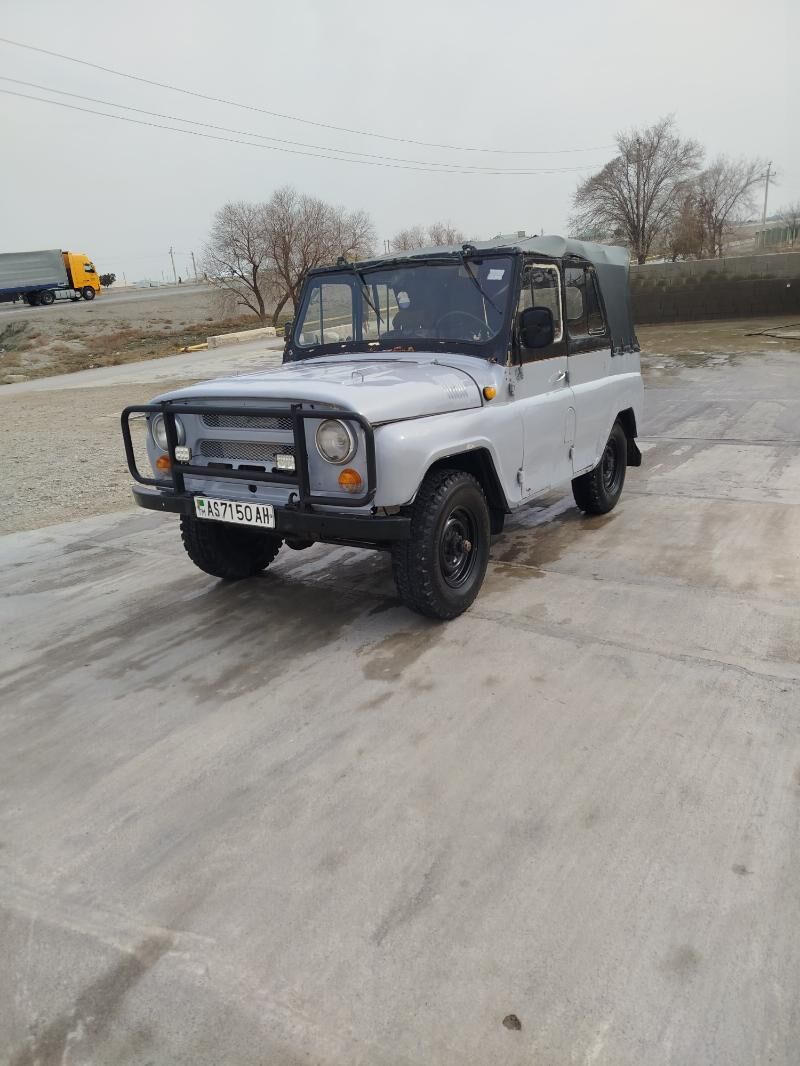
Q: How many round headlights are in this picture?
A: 2